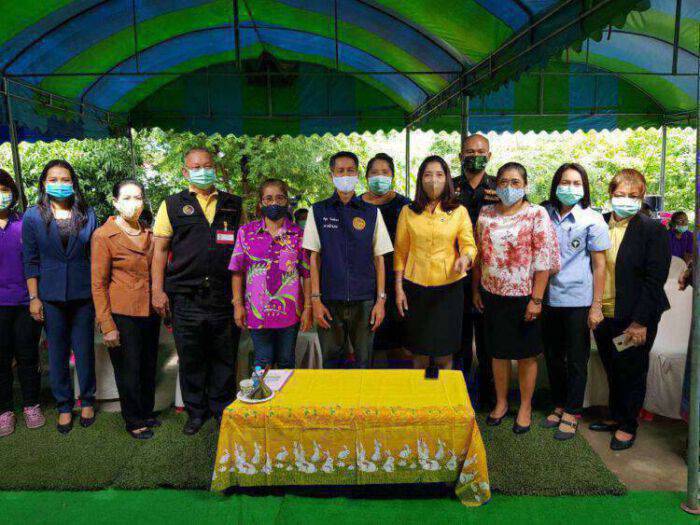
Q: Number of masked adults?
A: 13